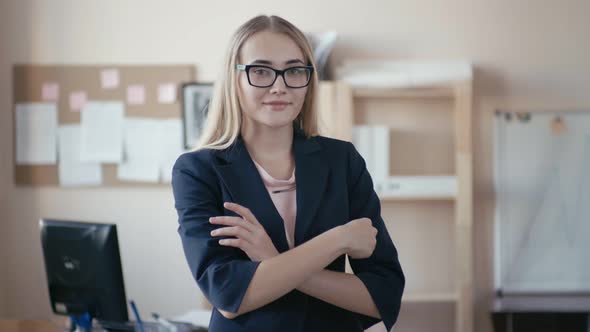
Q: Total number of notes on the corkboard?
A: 5